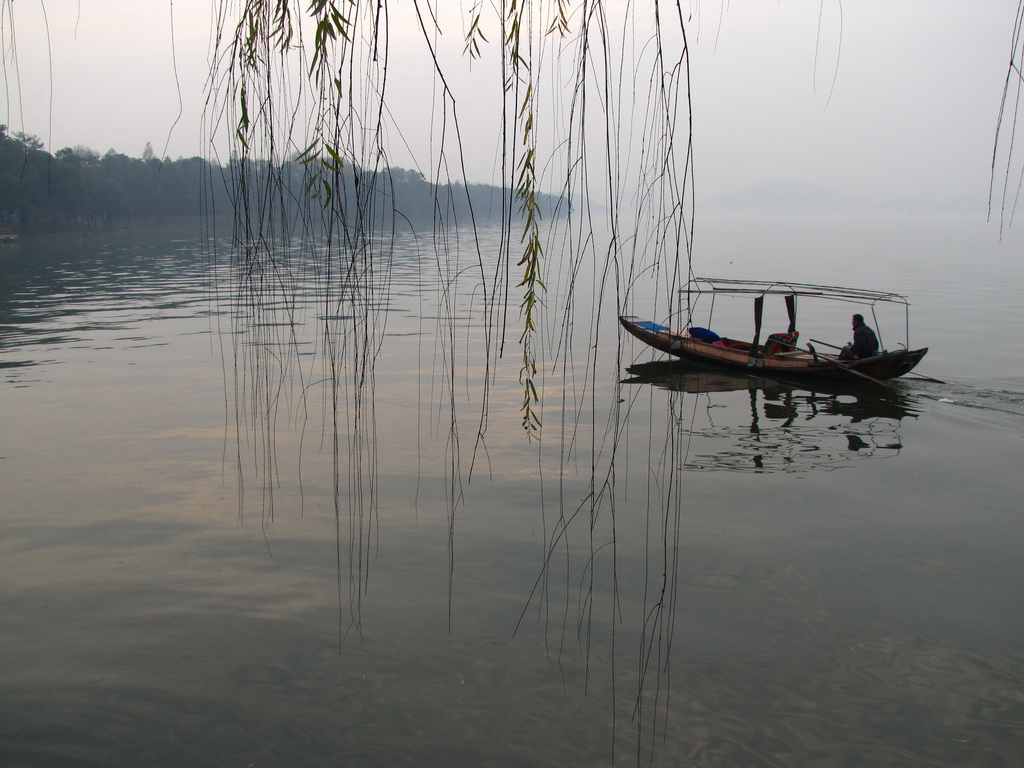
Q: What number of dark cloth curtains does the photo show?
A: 2